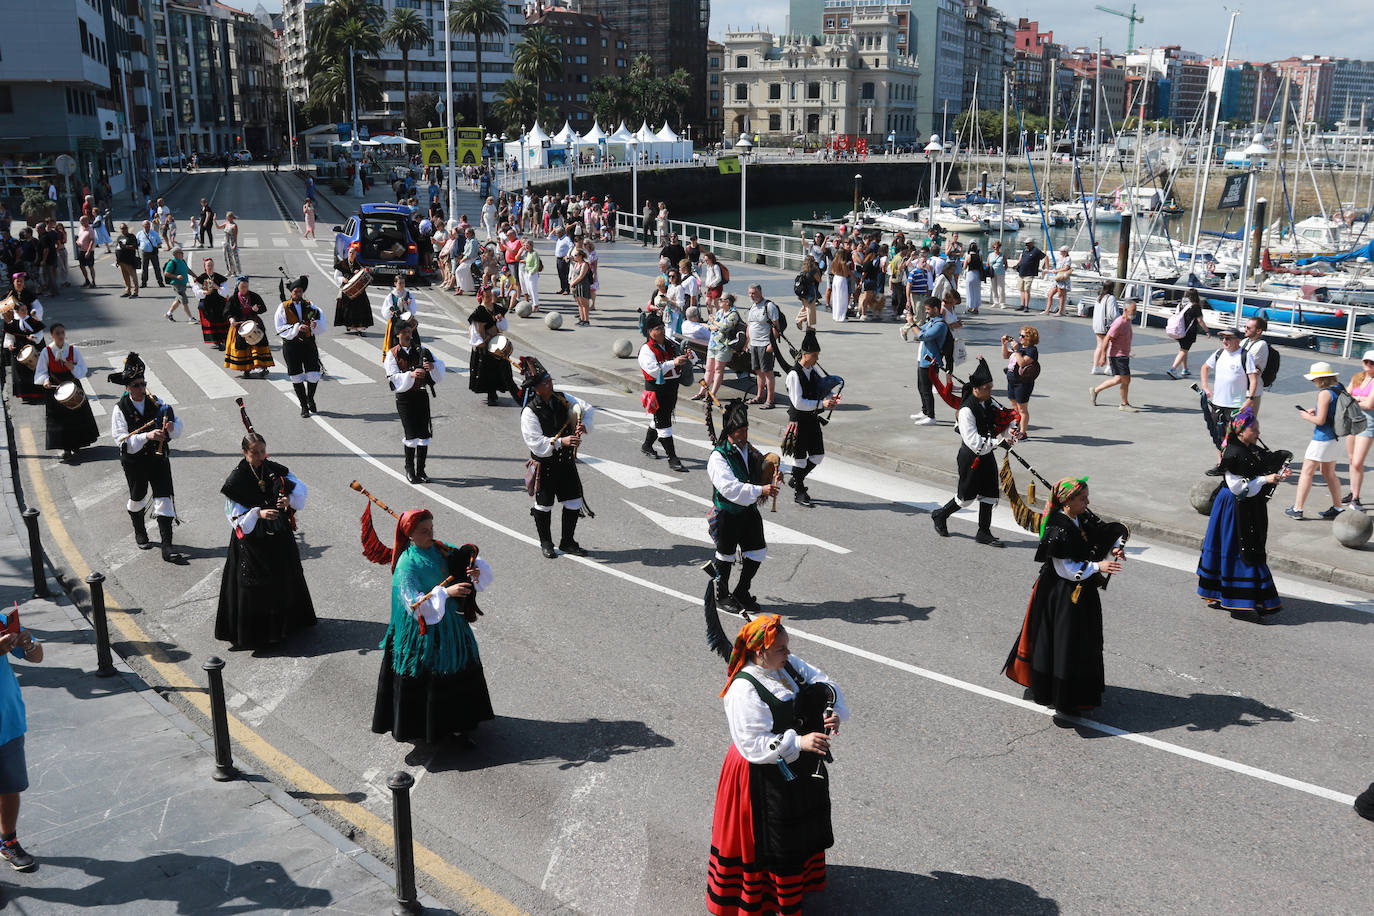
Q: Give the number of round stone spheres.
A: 5